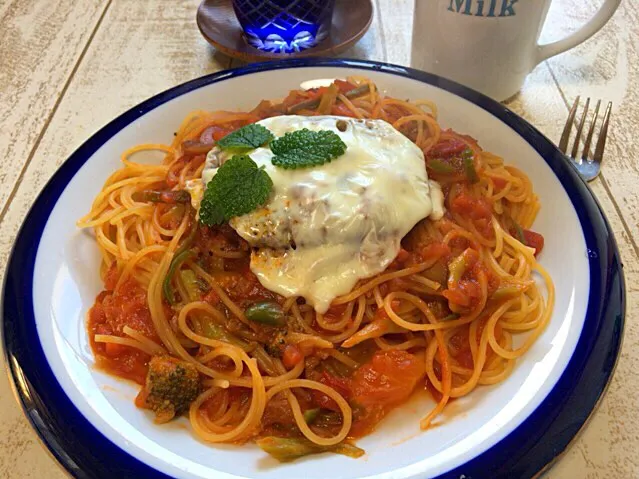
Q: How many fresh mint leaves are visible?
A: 3